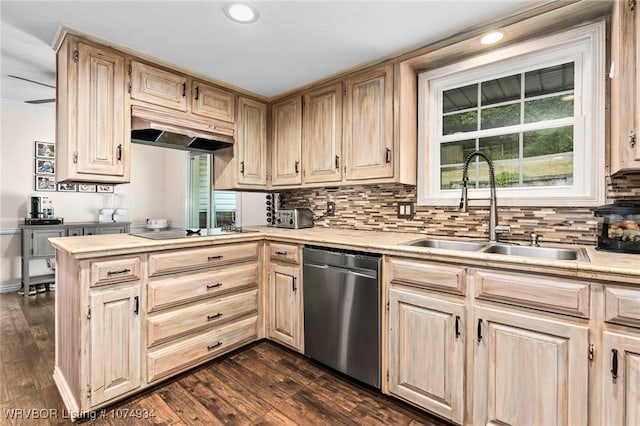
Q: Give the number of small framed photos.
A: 6